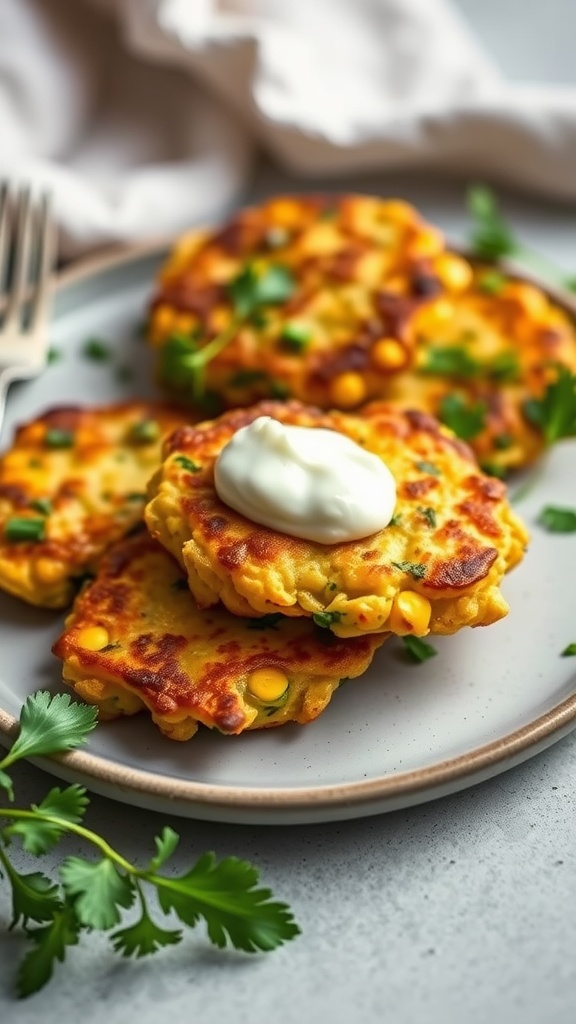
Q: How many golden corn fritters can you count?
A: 5